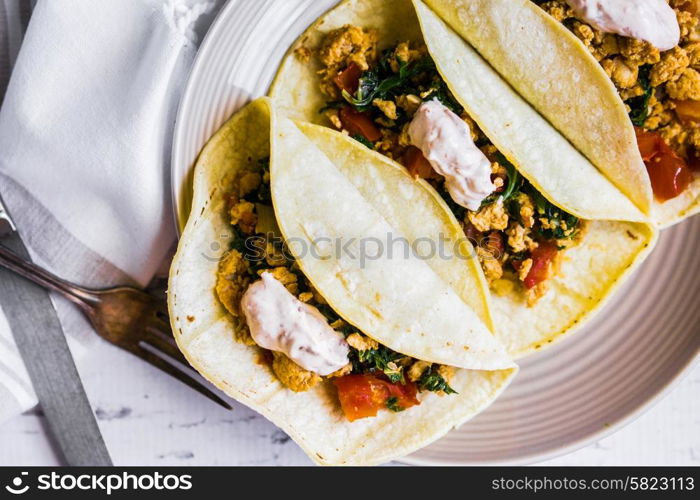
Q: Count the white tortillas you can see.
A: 3